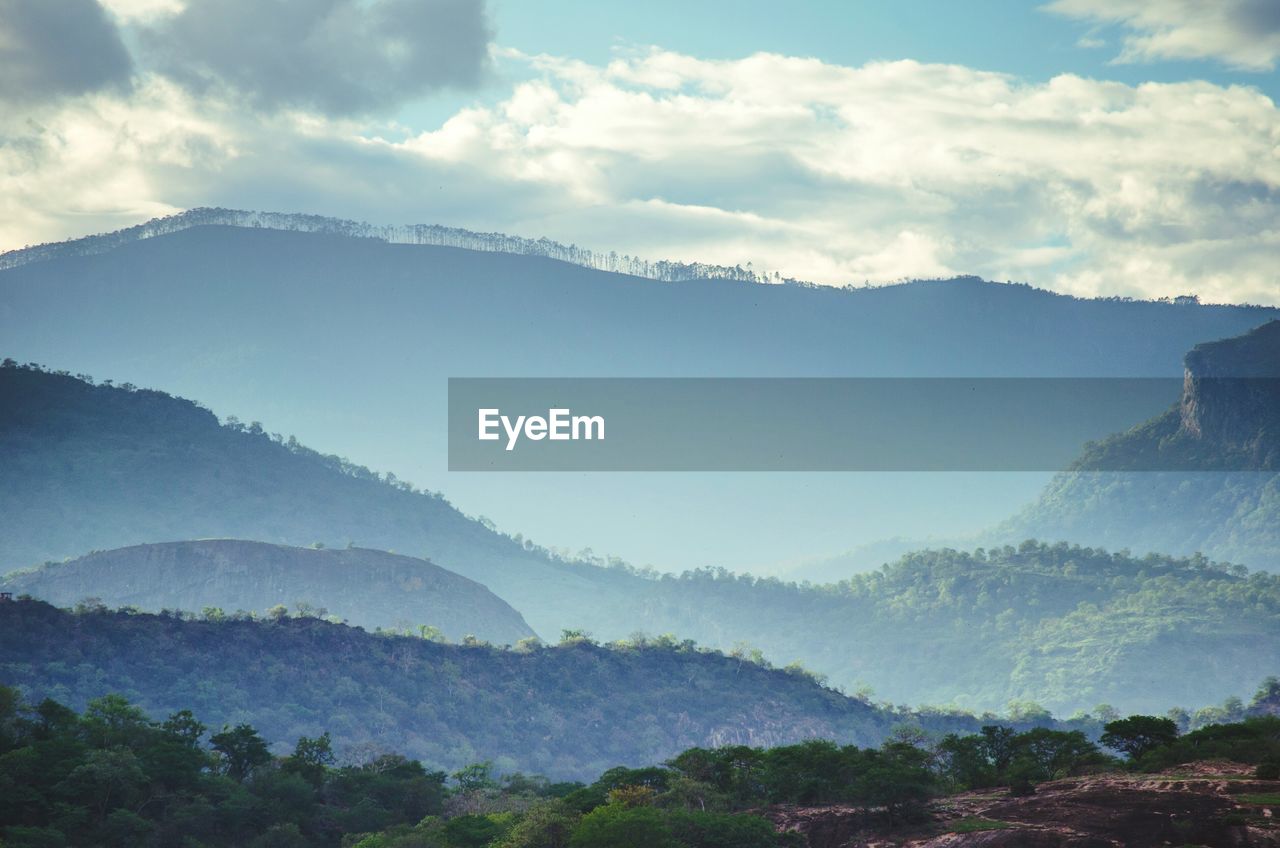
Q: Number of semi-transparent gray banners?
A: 1